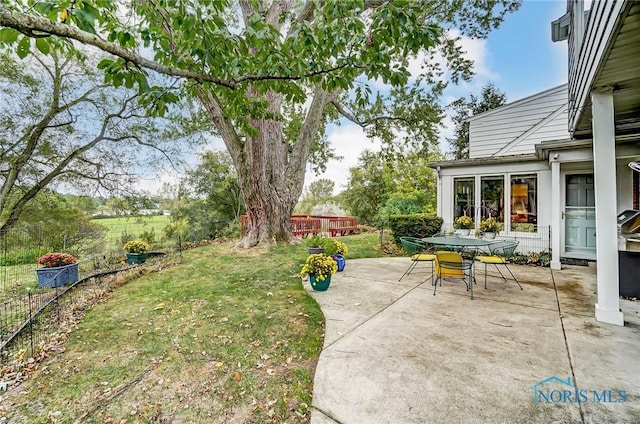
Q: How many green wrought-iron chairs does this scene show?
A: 4